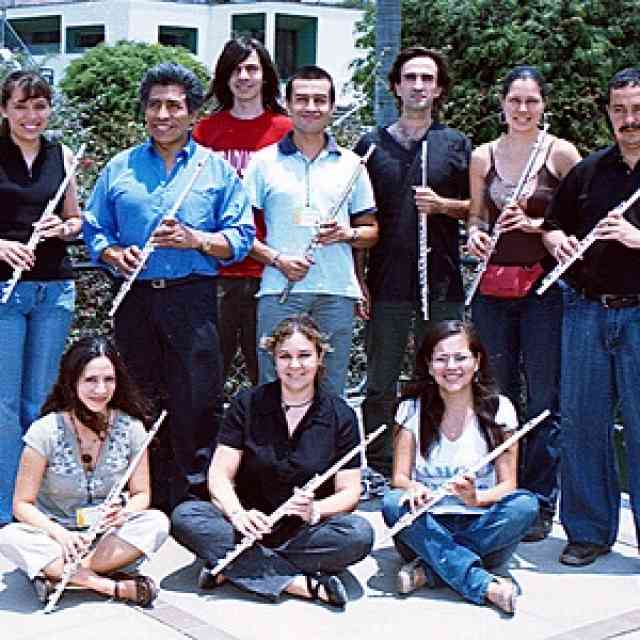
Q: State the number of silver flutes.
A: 9